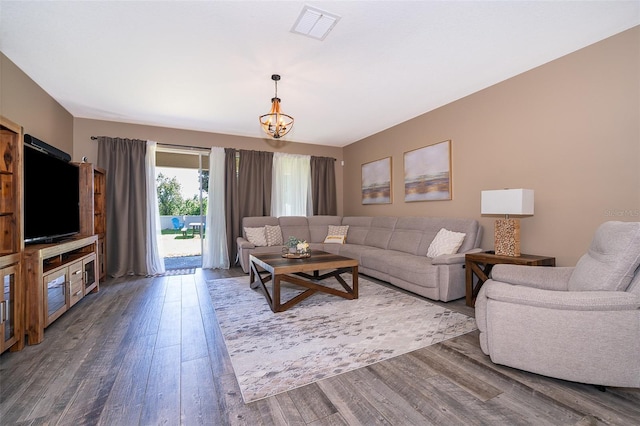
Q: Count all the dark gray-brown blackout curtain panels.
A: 4